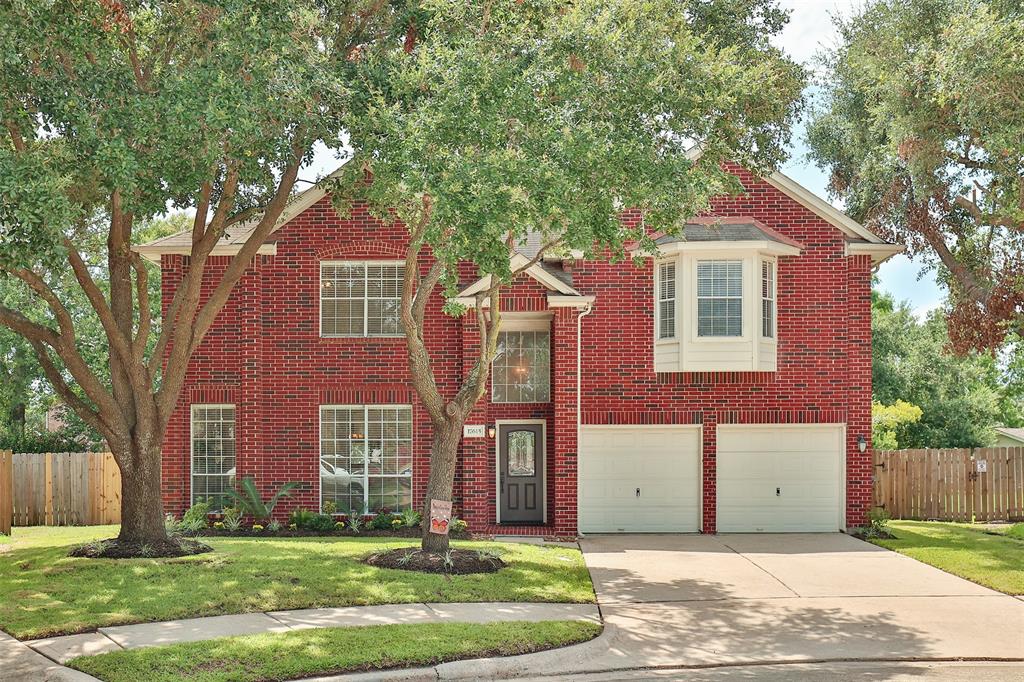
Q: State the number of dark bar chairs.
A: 0